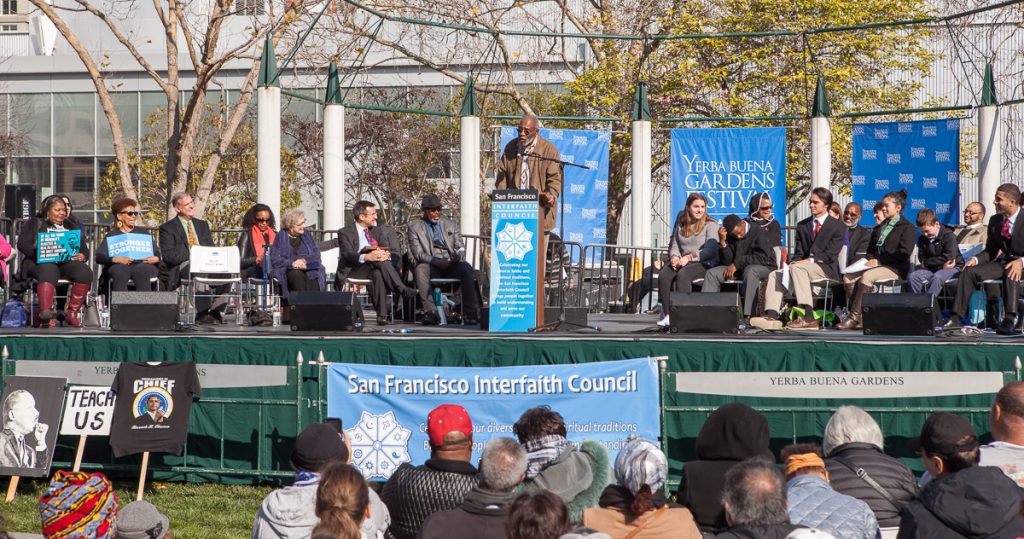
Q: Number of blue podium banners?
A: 1